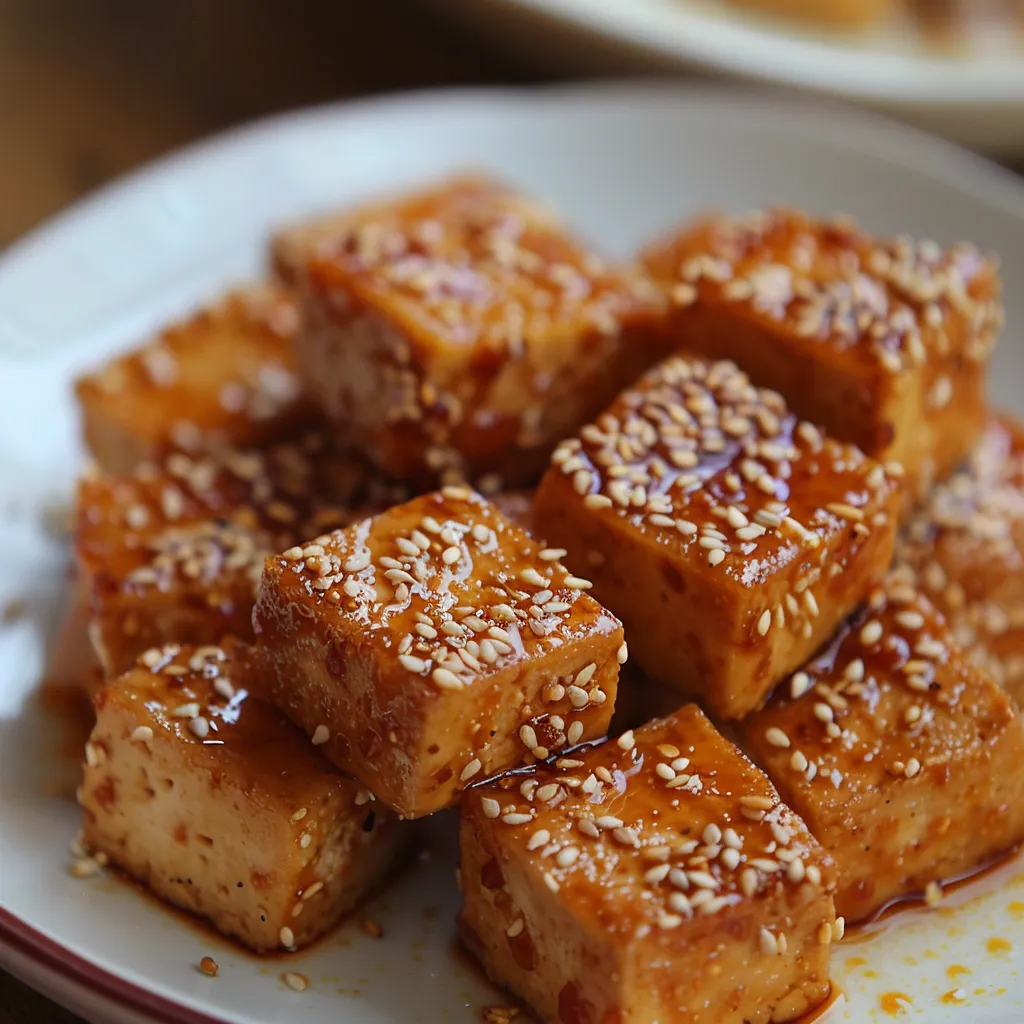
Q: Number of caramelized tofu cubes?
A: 10